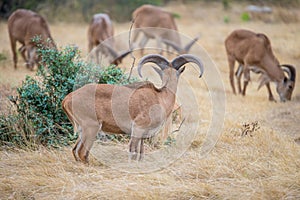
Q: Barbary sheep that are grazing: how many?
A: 4